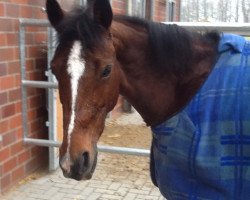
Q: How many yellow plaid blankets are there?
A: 0